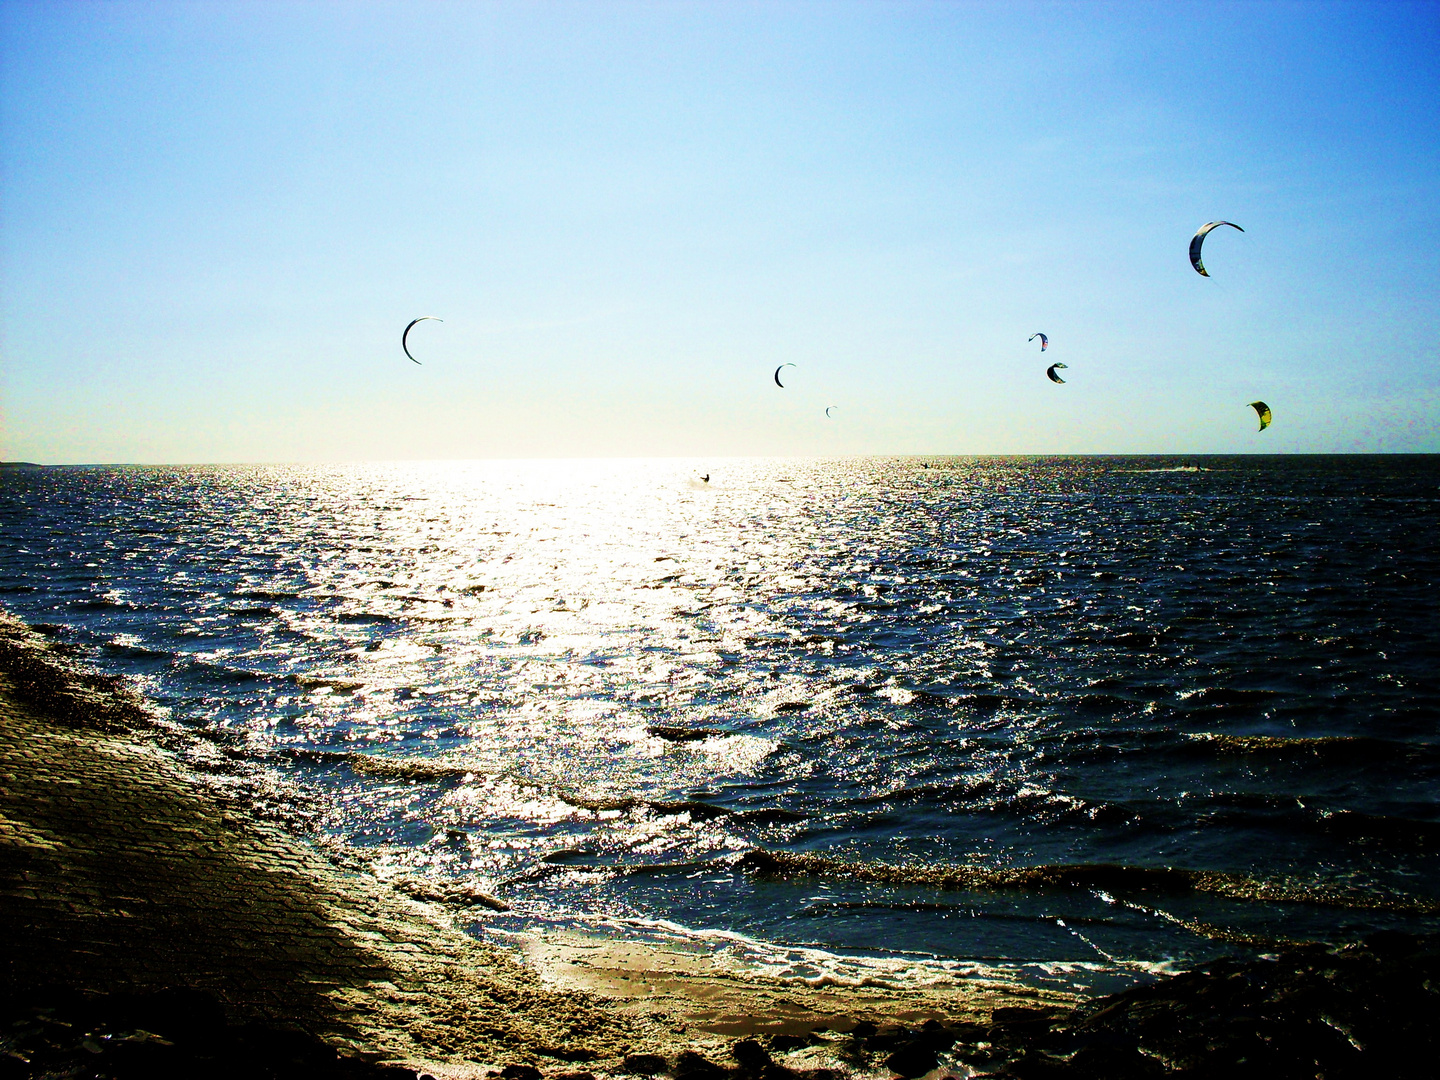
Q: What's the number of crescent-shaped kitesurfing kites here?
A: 7